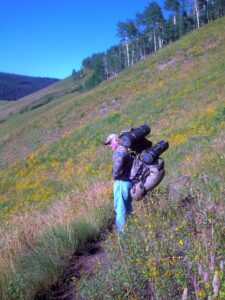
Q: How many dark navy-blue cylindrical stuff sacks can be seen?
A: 2